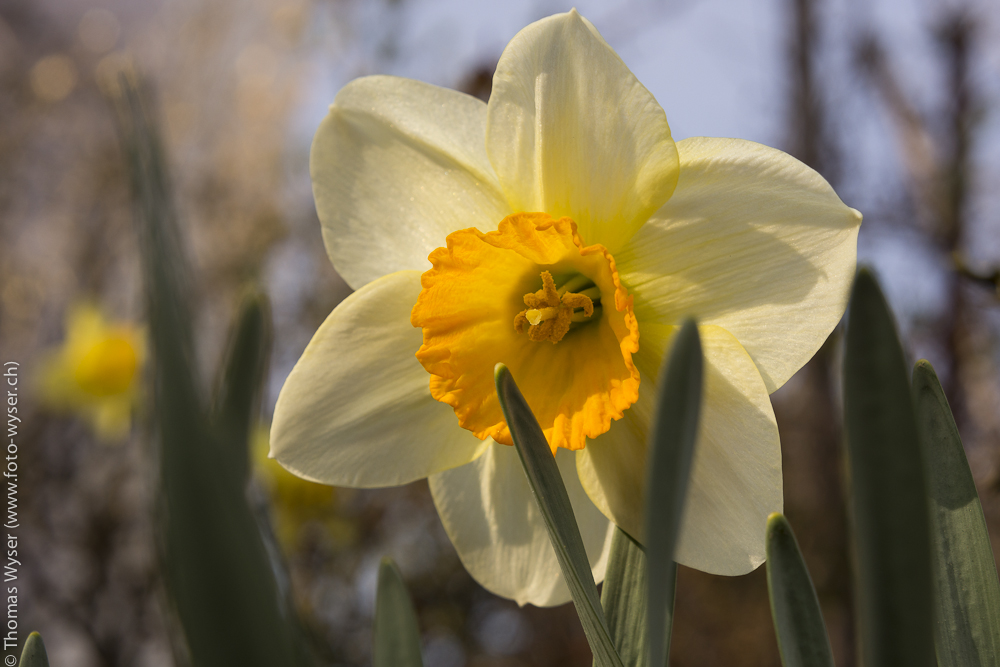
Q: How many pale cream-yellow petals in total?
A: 6